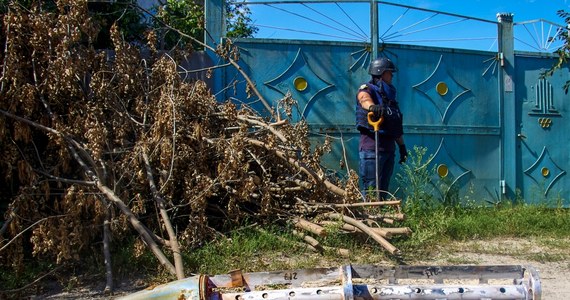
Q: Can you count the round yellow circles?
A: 4